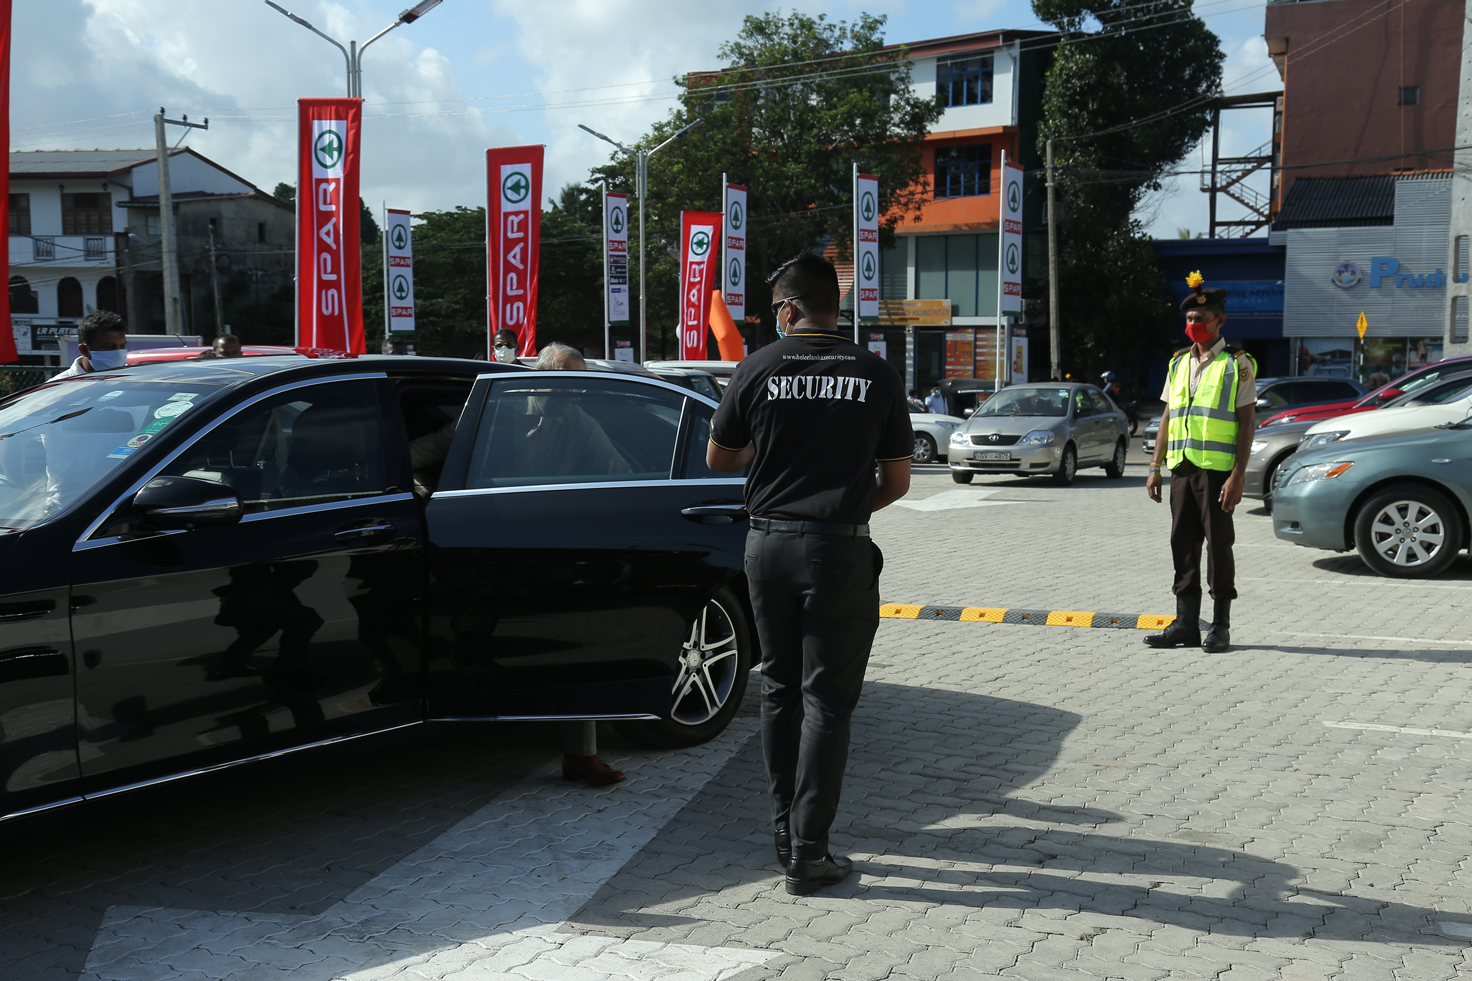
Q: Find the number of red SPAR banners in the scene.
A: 3